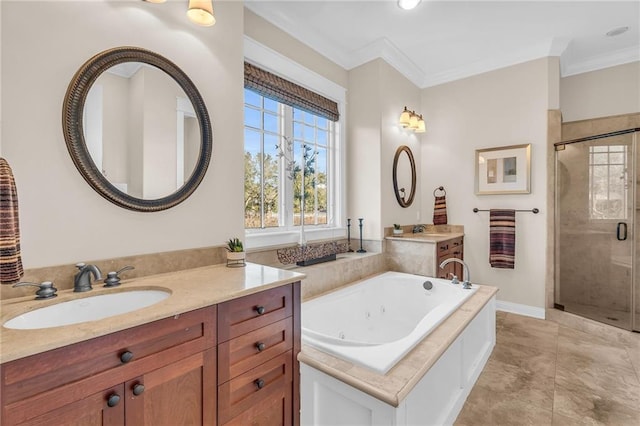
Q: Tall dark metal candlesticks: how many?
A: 2